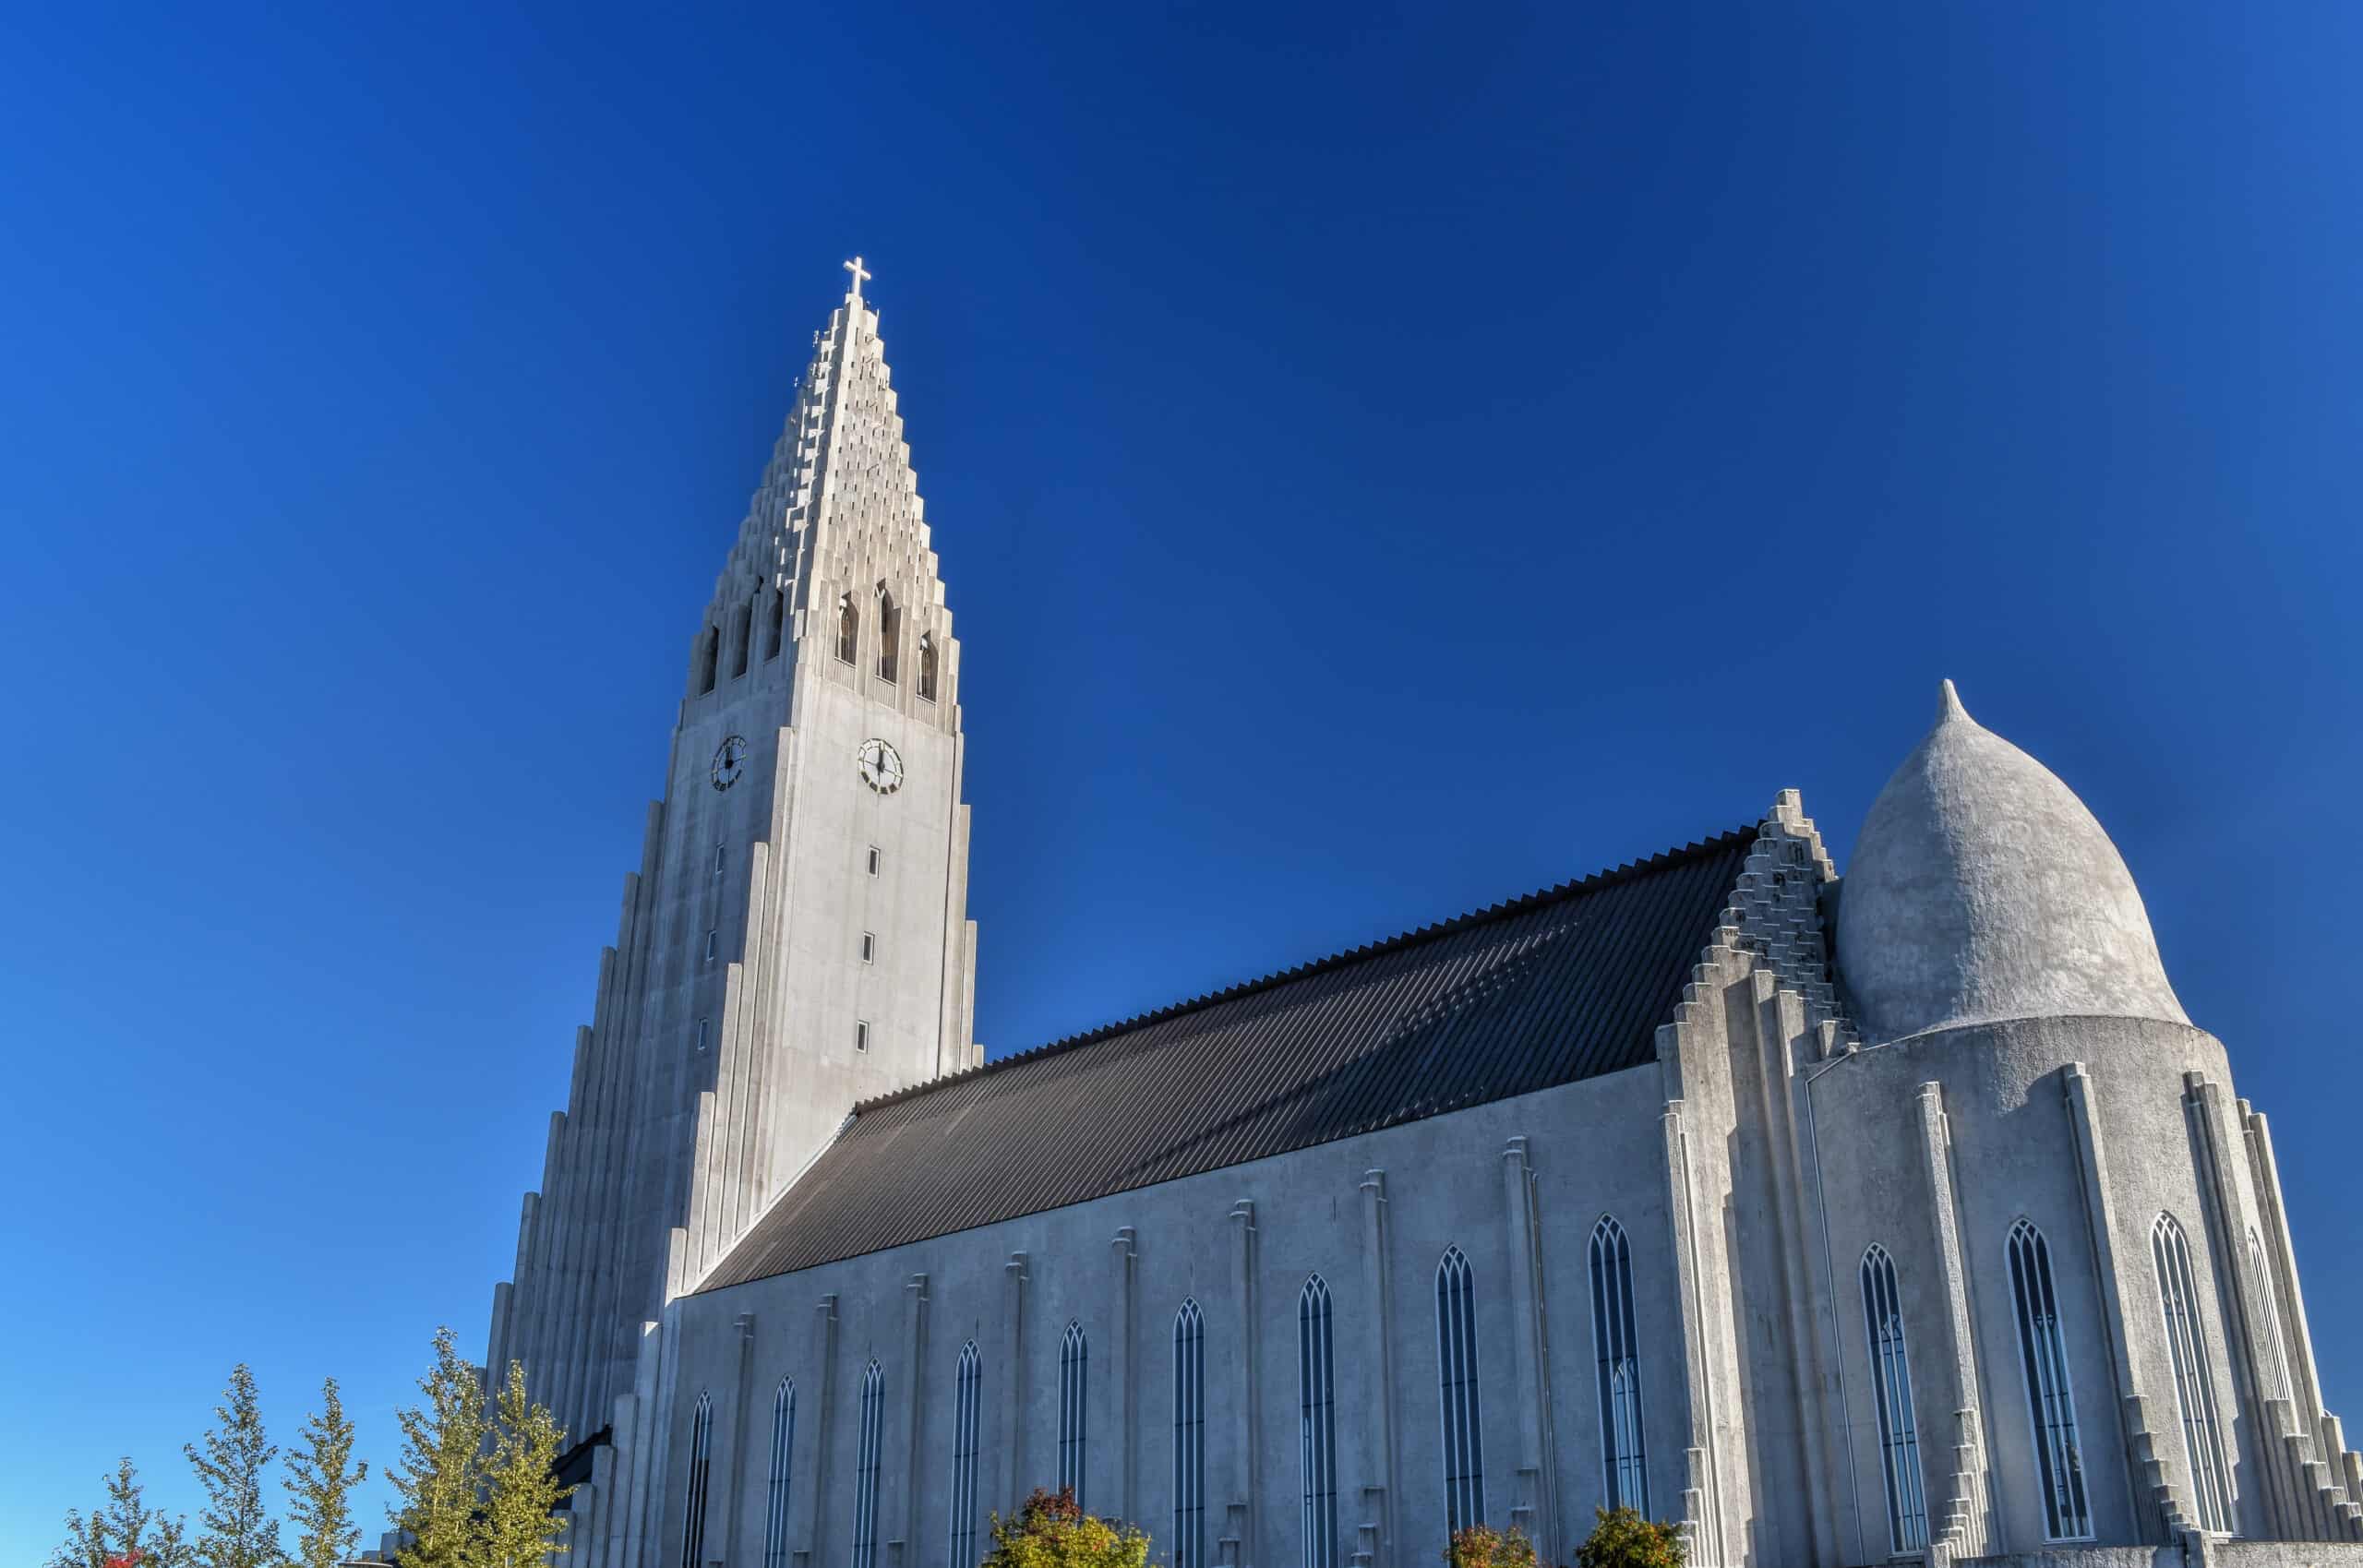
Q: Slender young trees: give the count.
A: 5